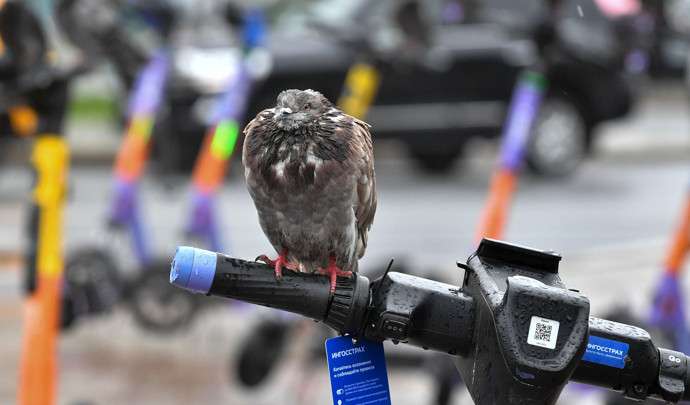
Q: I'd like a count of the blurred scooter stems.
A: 6